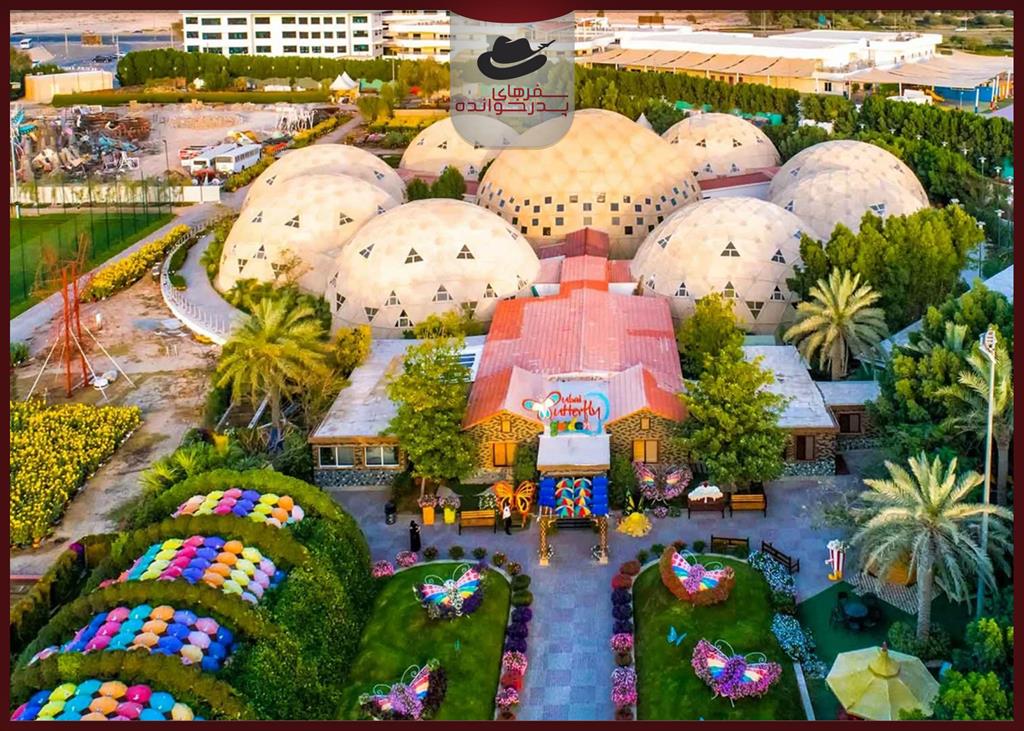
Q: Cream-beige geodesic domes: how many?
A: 9